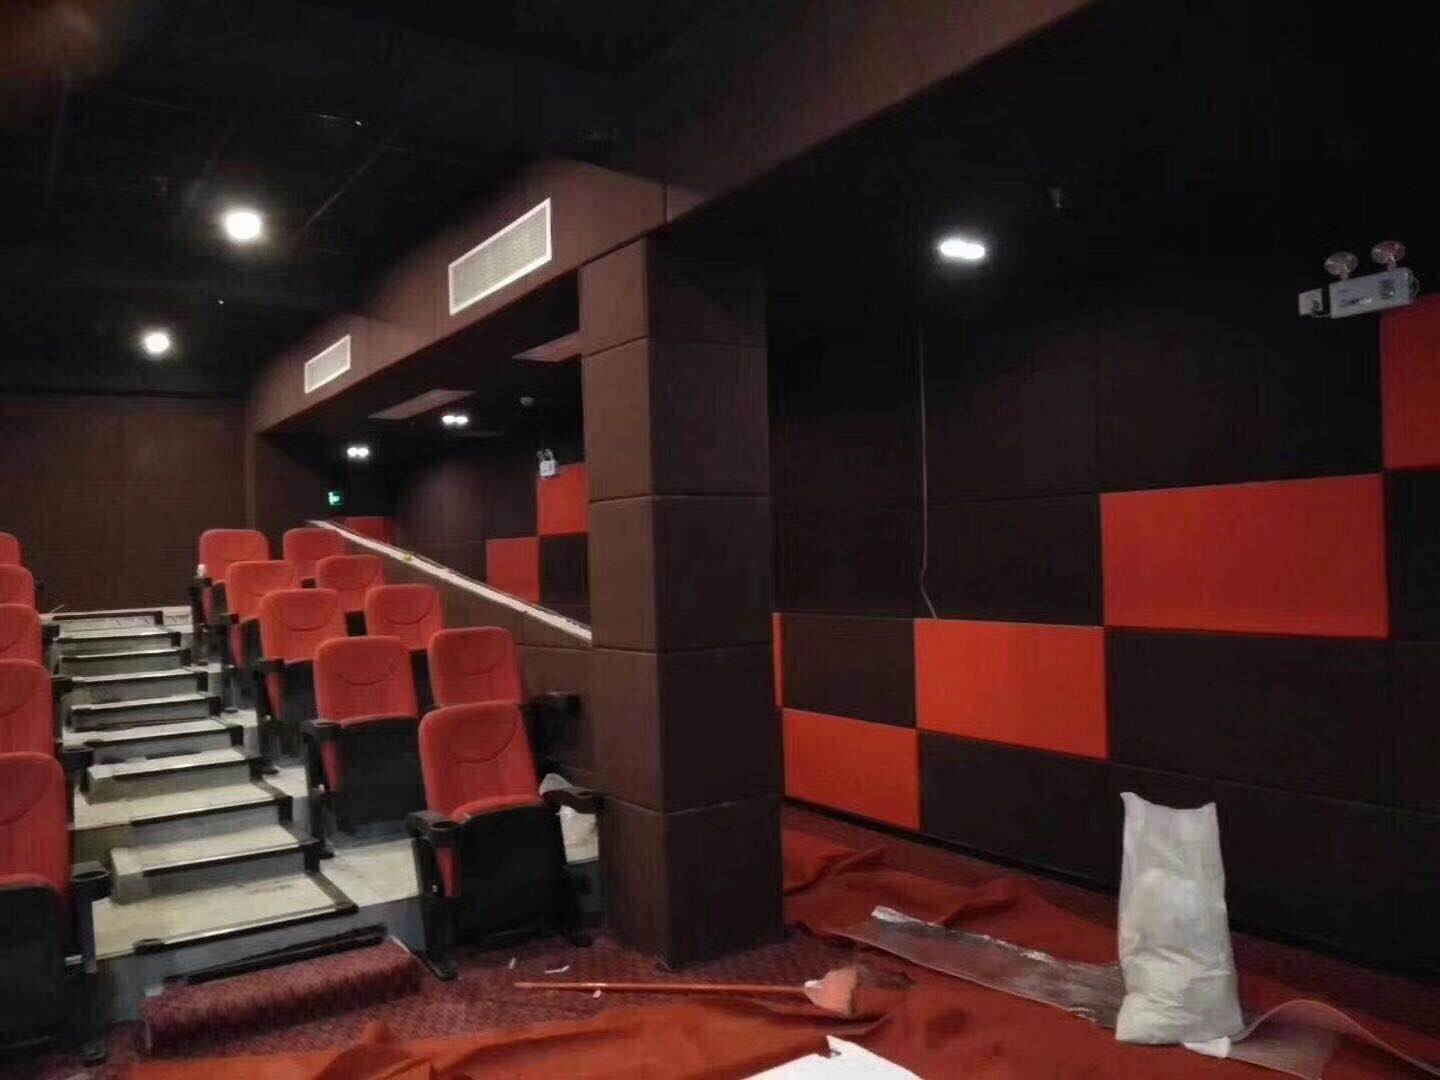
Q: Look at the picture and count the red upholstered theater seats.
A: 14